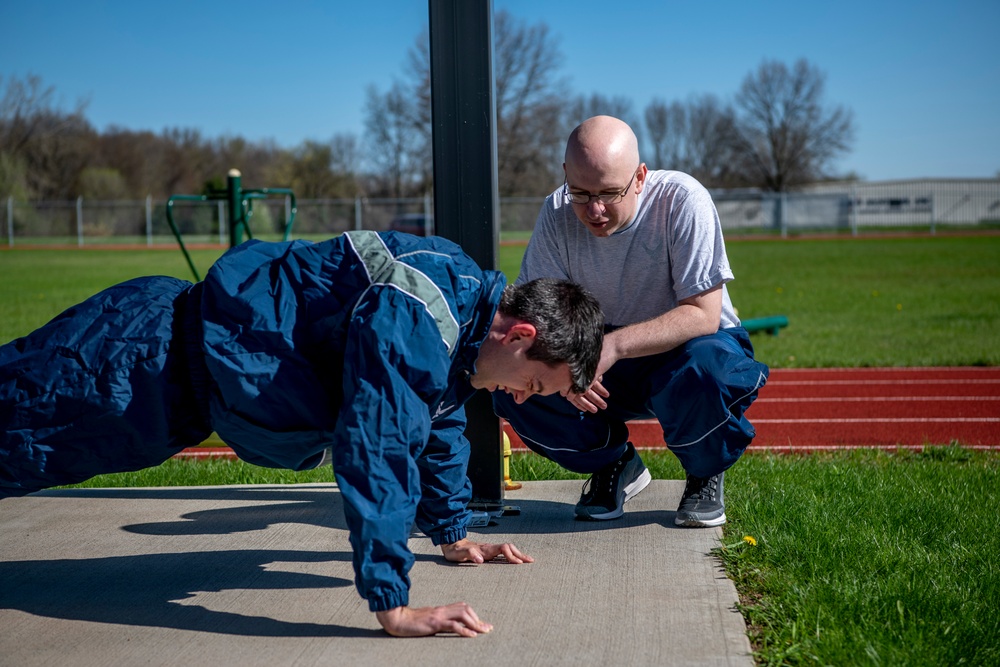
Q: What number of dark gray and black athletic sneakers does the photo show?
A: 2